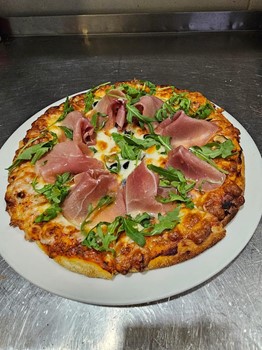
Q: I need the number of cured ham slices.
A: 8